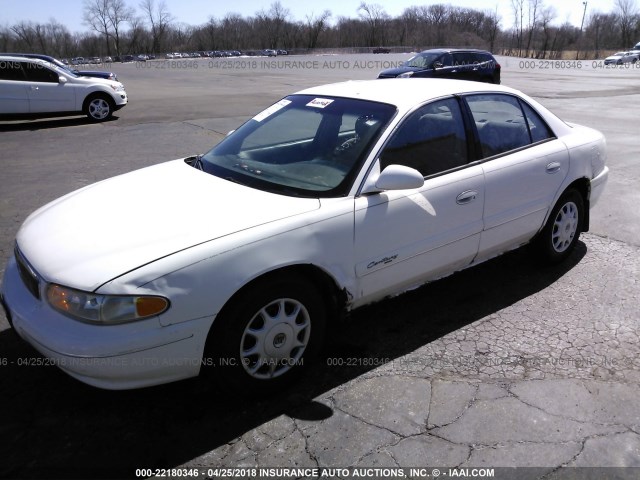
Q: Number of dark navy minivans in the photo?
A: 1